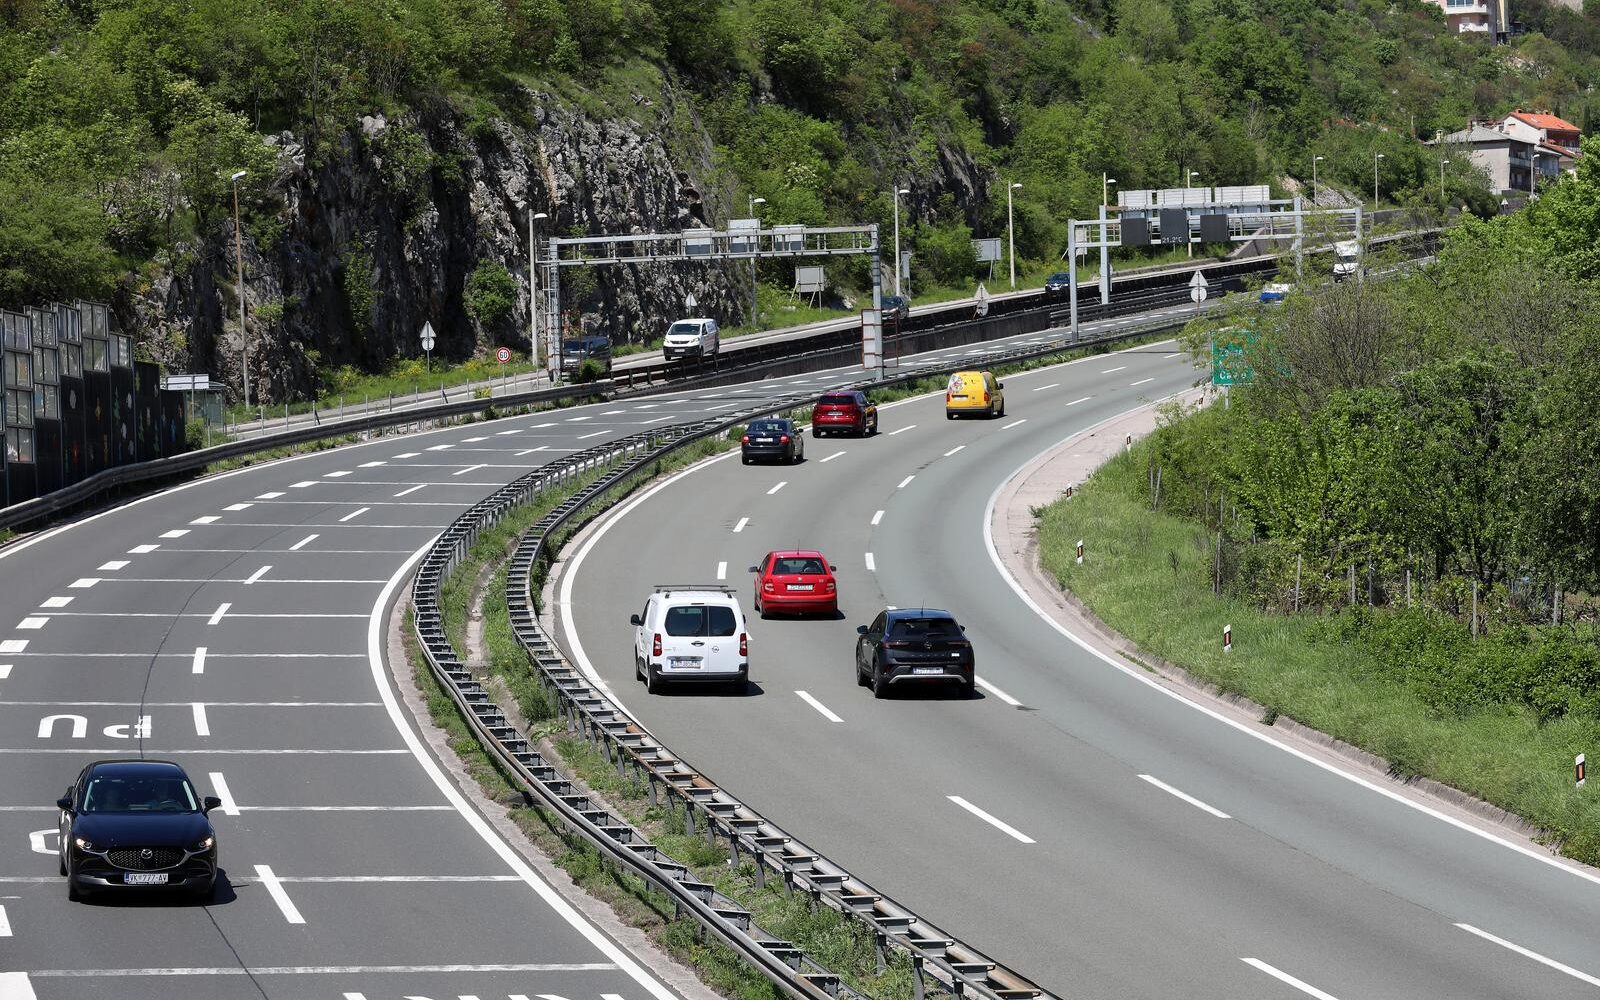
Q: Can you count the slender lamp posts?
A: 11